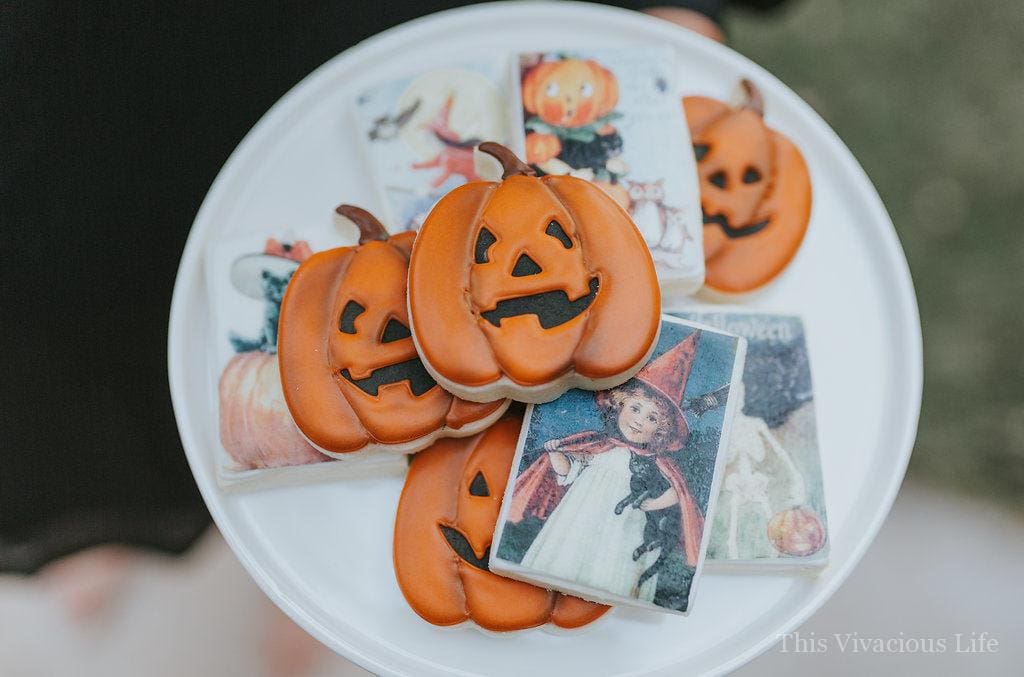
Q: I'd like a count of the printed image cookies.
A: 5